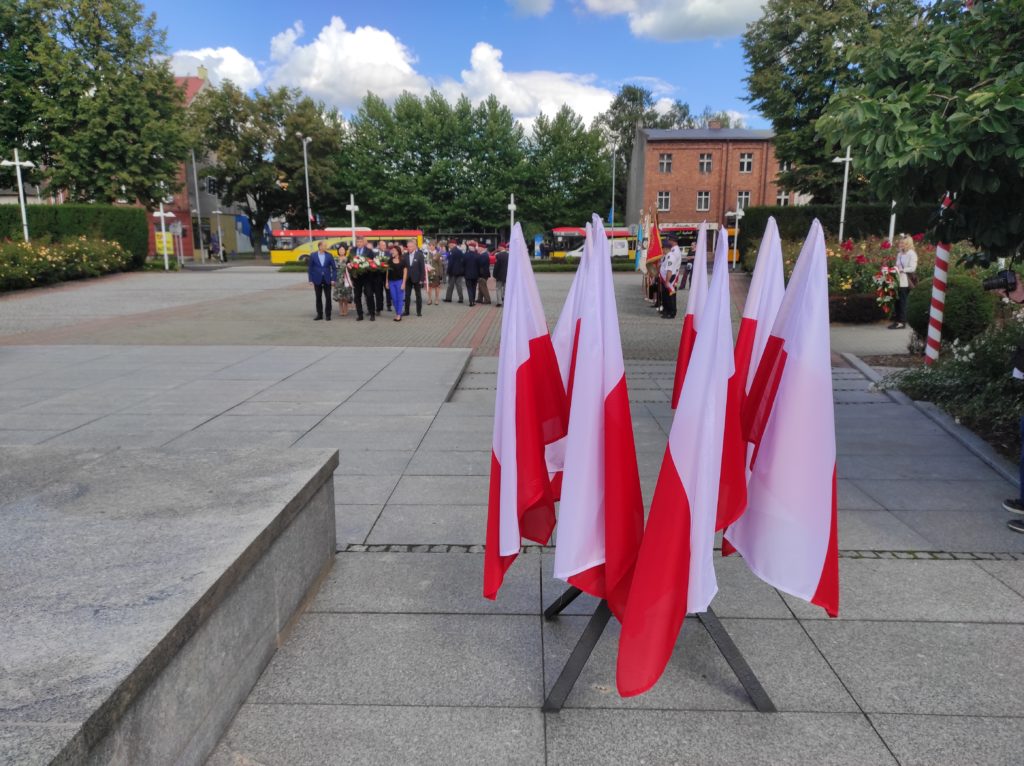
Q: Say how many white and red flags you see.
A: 7